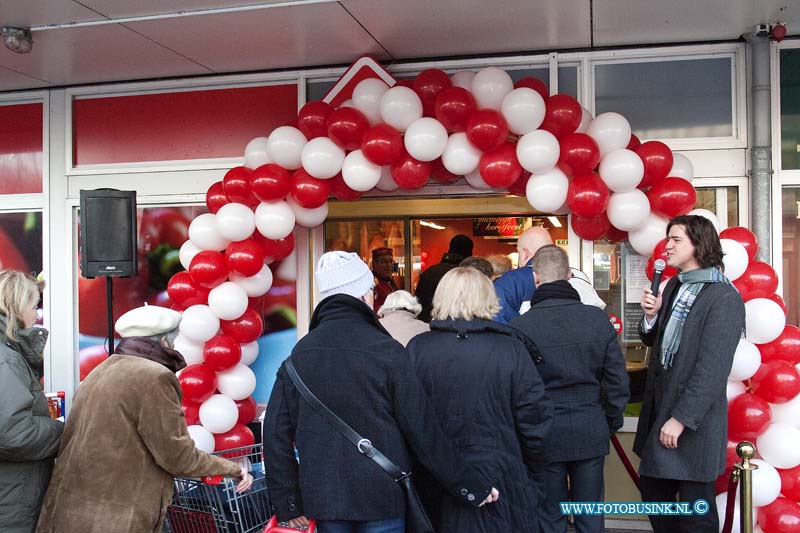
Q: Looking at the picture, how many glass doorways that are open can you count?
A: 1